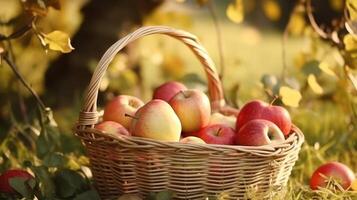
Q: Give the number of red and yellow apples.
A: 12